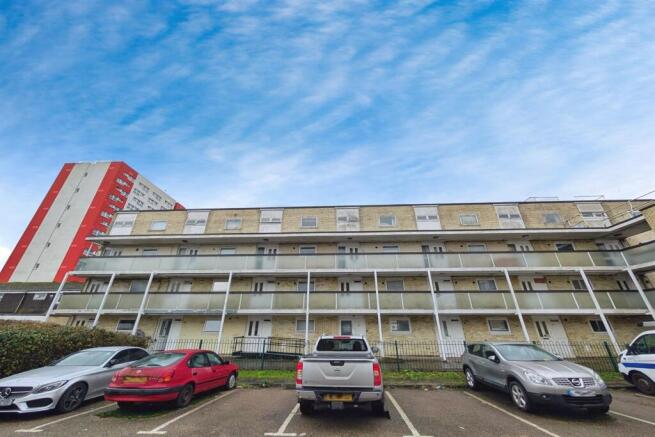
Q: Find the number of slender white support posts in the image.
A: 10